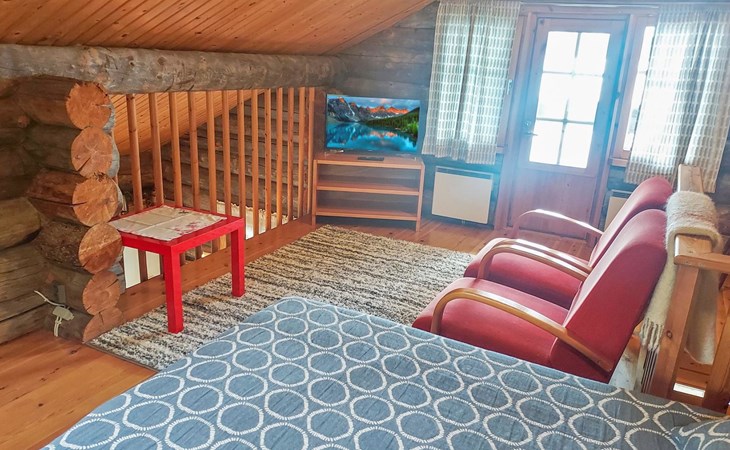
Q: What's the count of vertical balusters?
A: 13